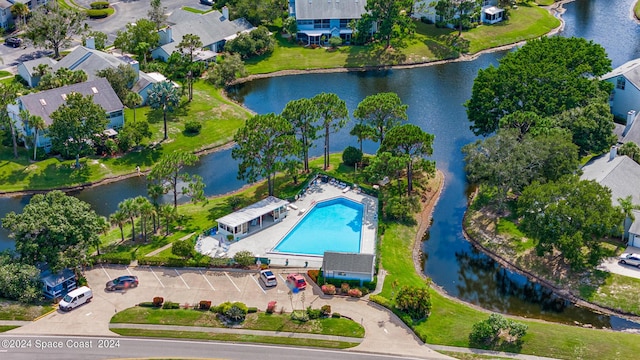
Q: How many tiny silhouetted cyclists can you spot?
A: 0